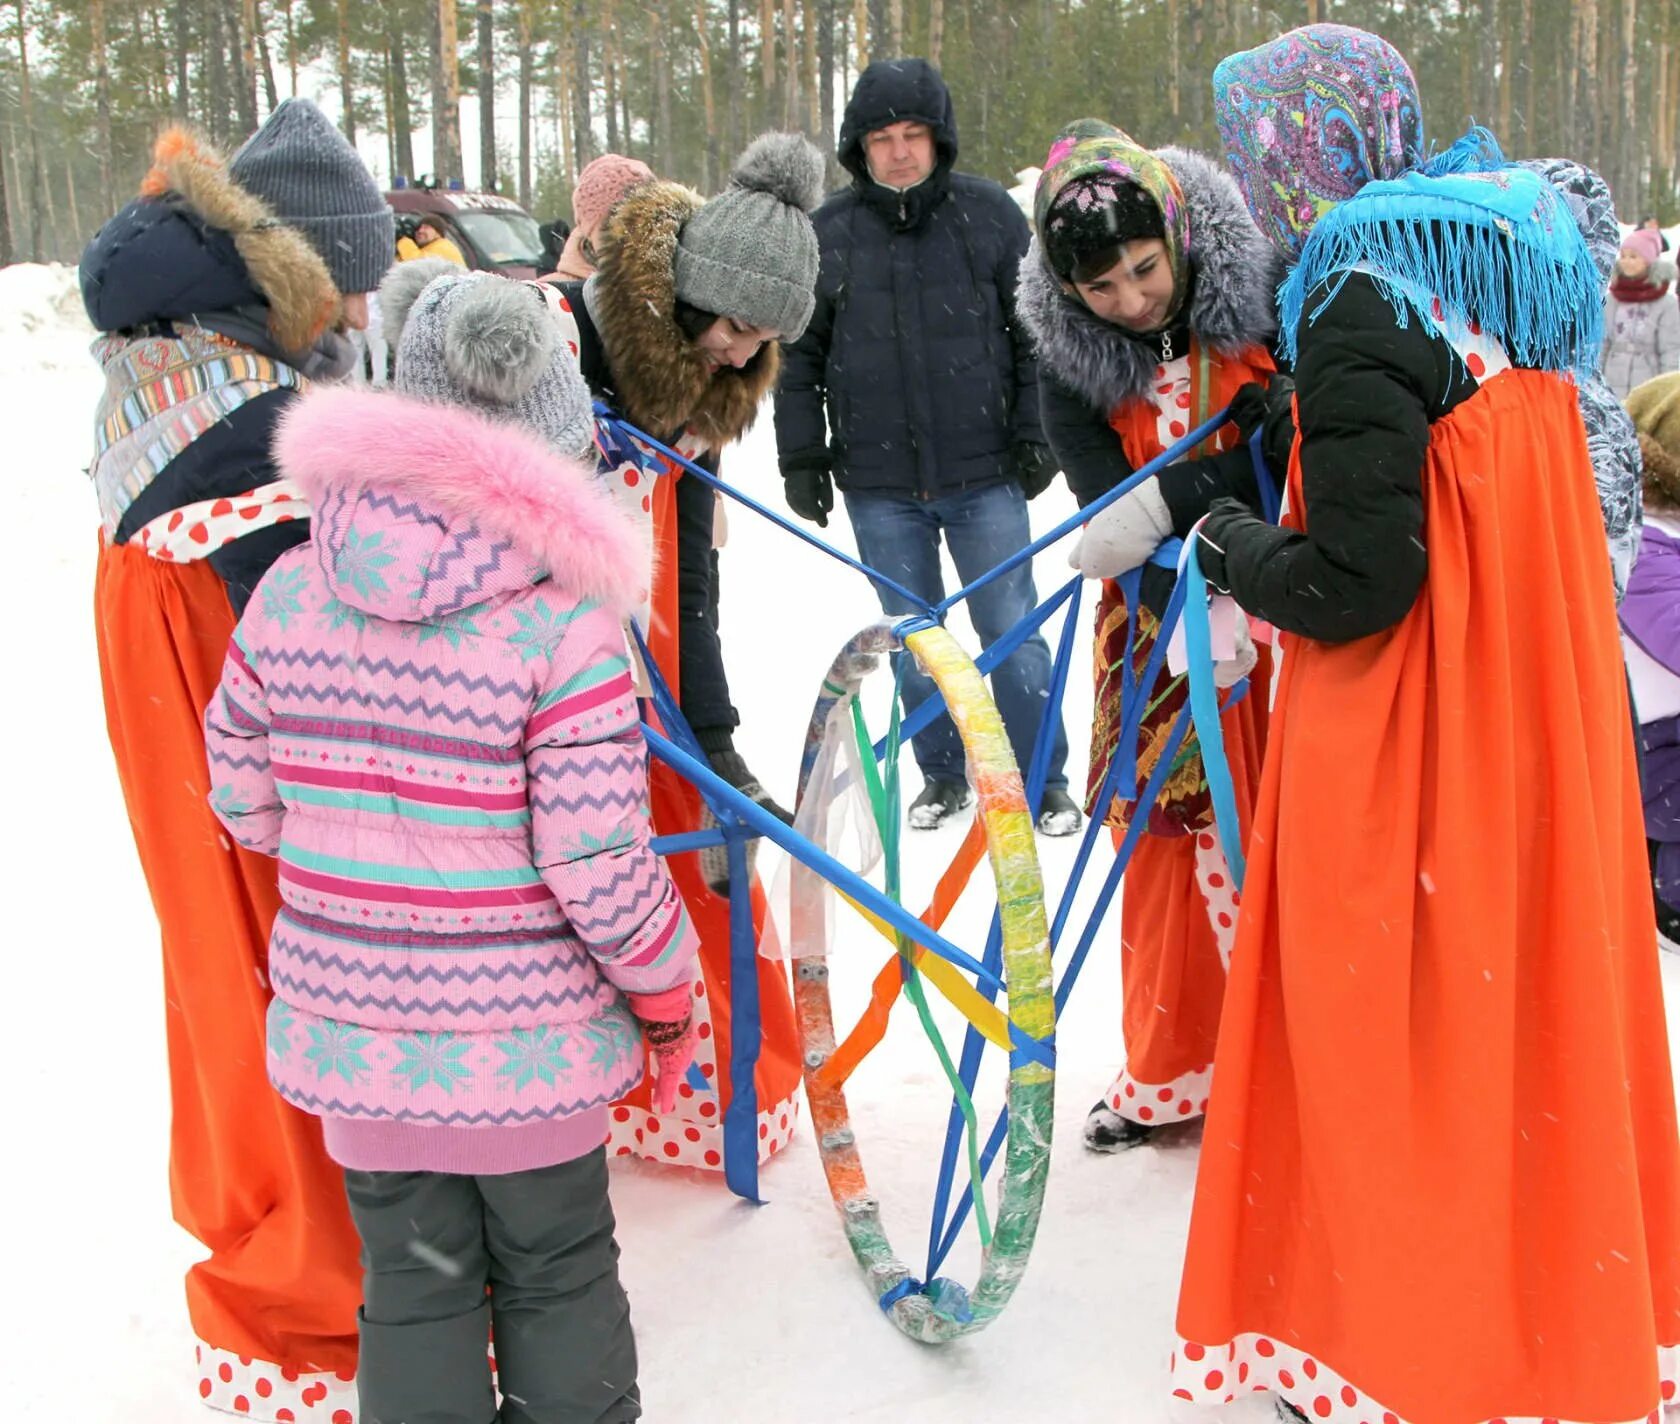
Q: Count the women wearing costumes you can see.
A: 4